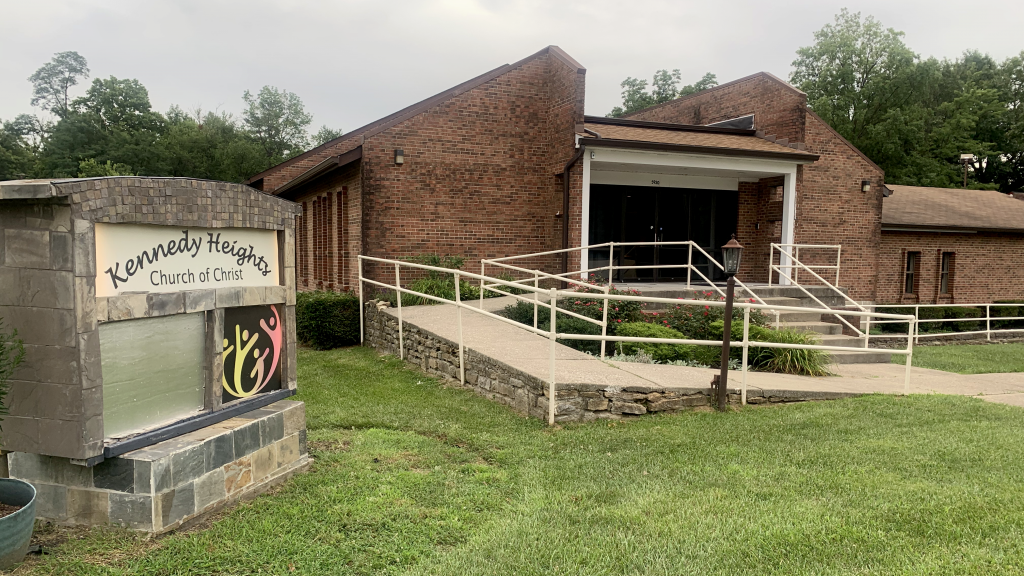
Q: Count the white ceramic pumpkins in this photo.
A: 0